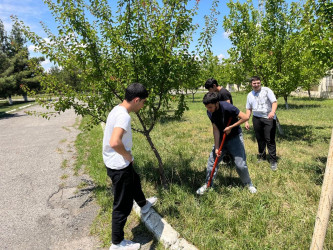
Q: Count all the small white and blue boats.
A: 0